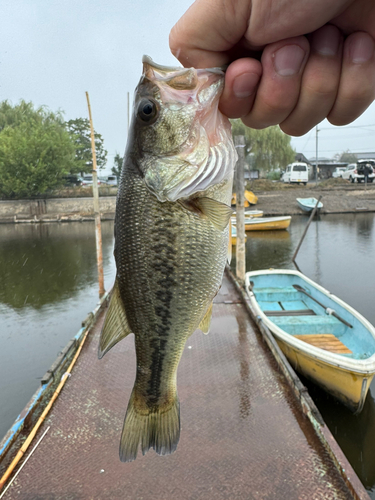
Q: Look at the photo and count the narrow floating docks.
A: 1